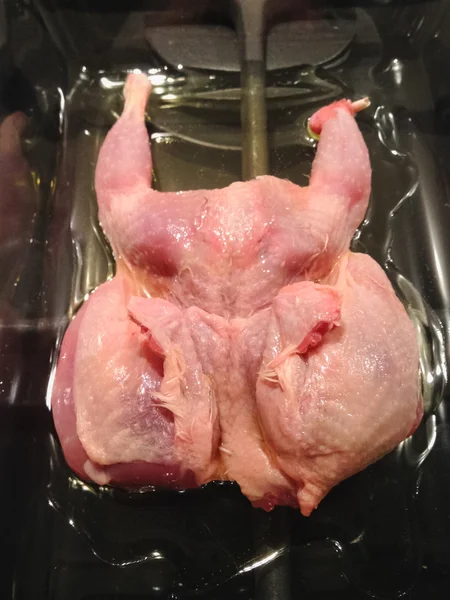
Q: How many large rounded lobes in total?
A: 2